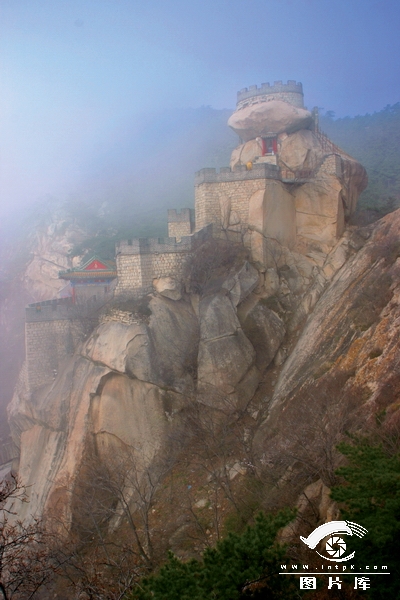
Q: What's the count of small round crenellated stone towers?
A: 1